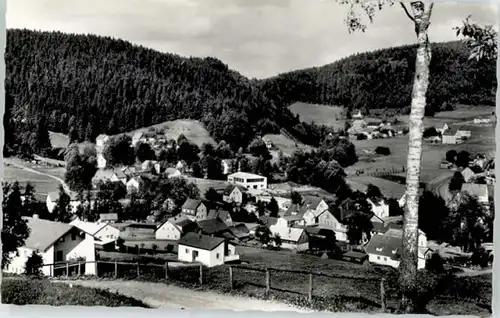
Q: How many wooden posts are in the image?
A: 12